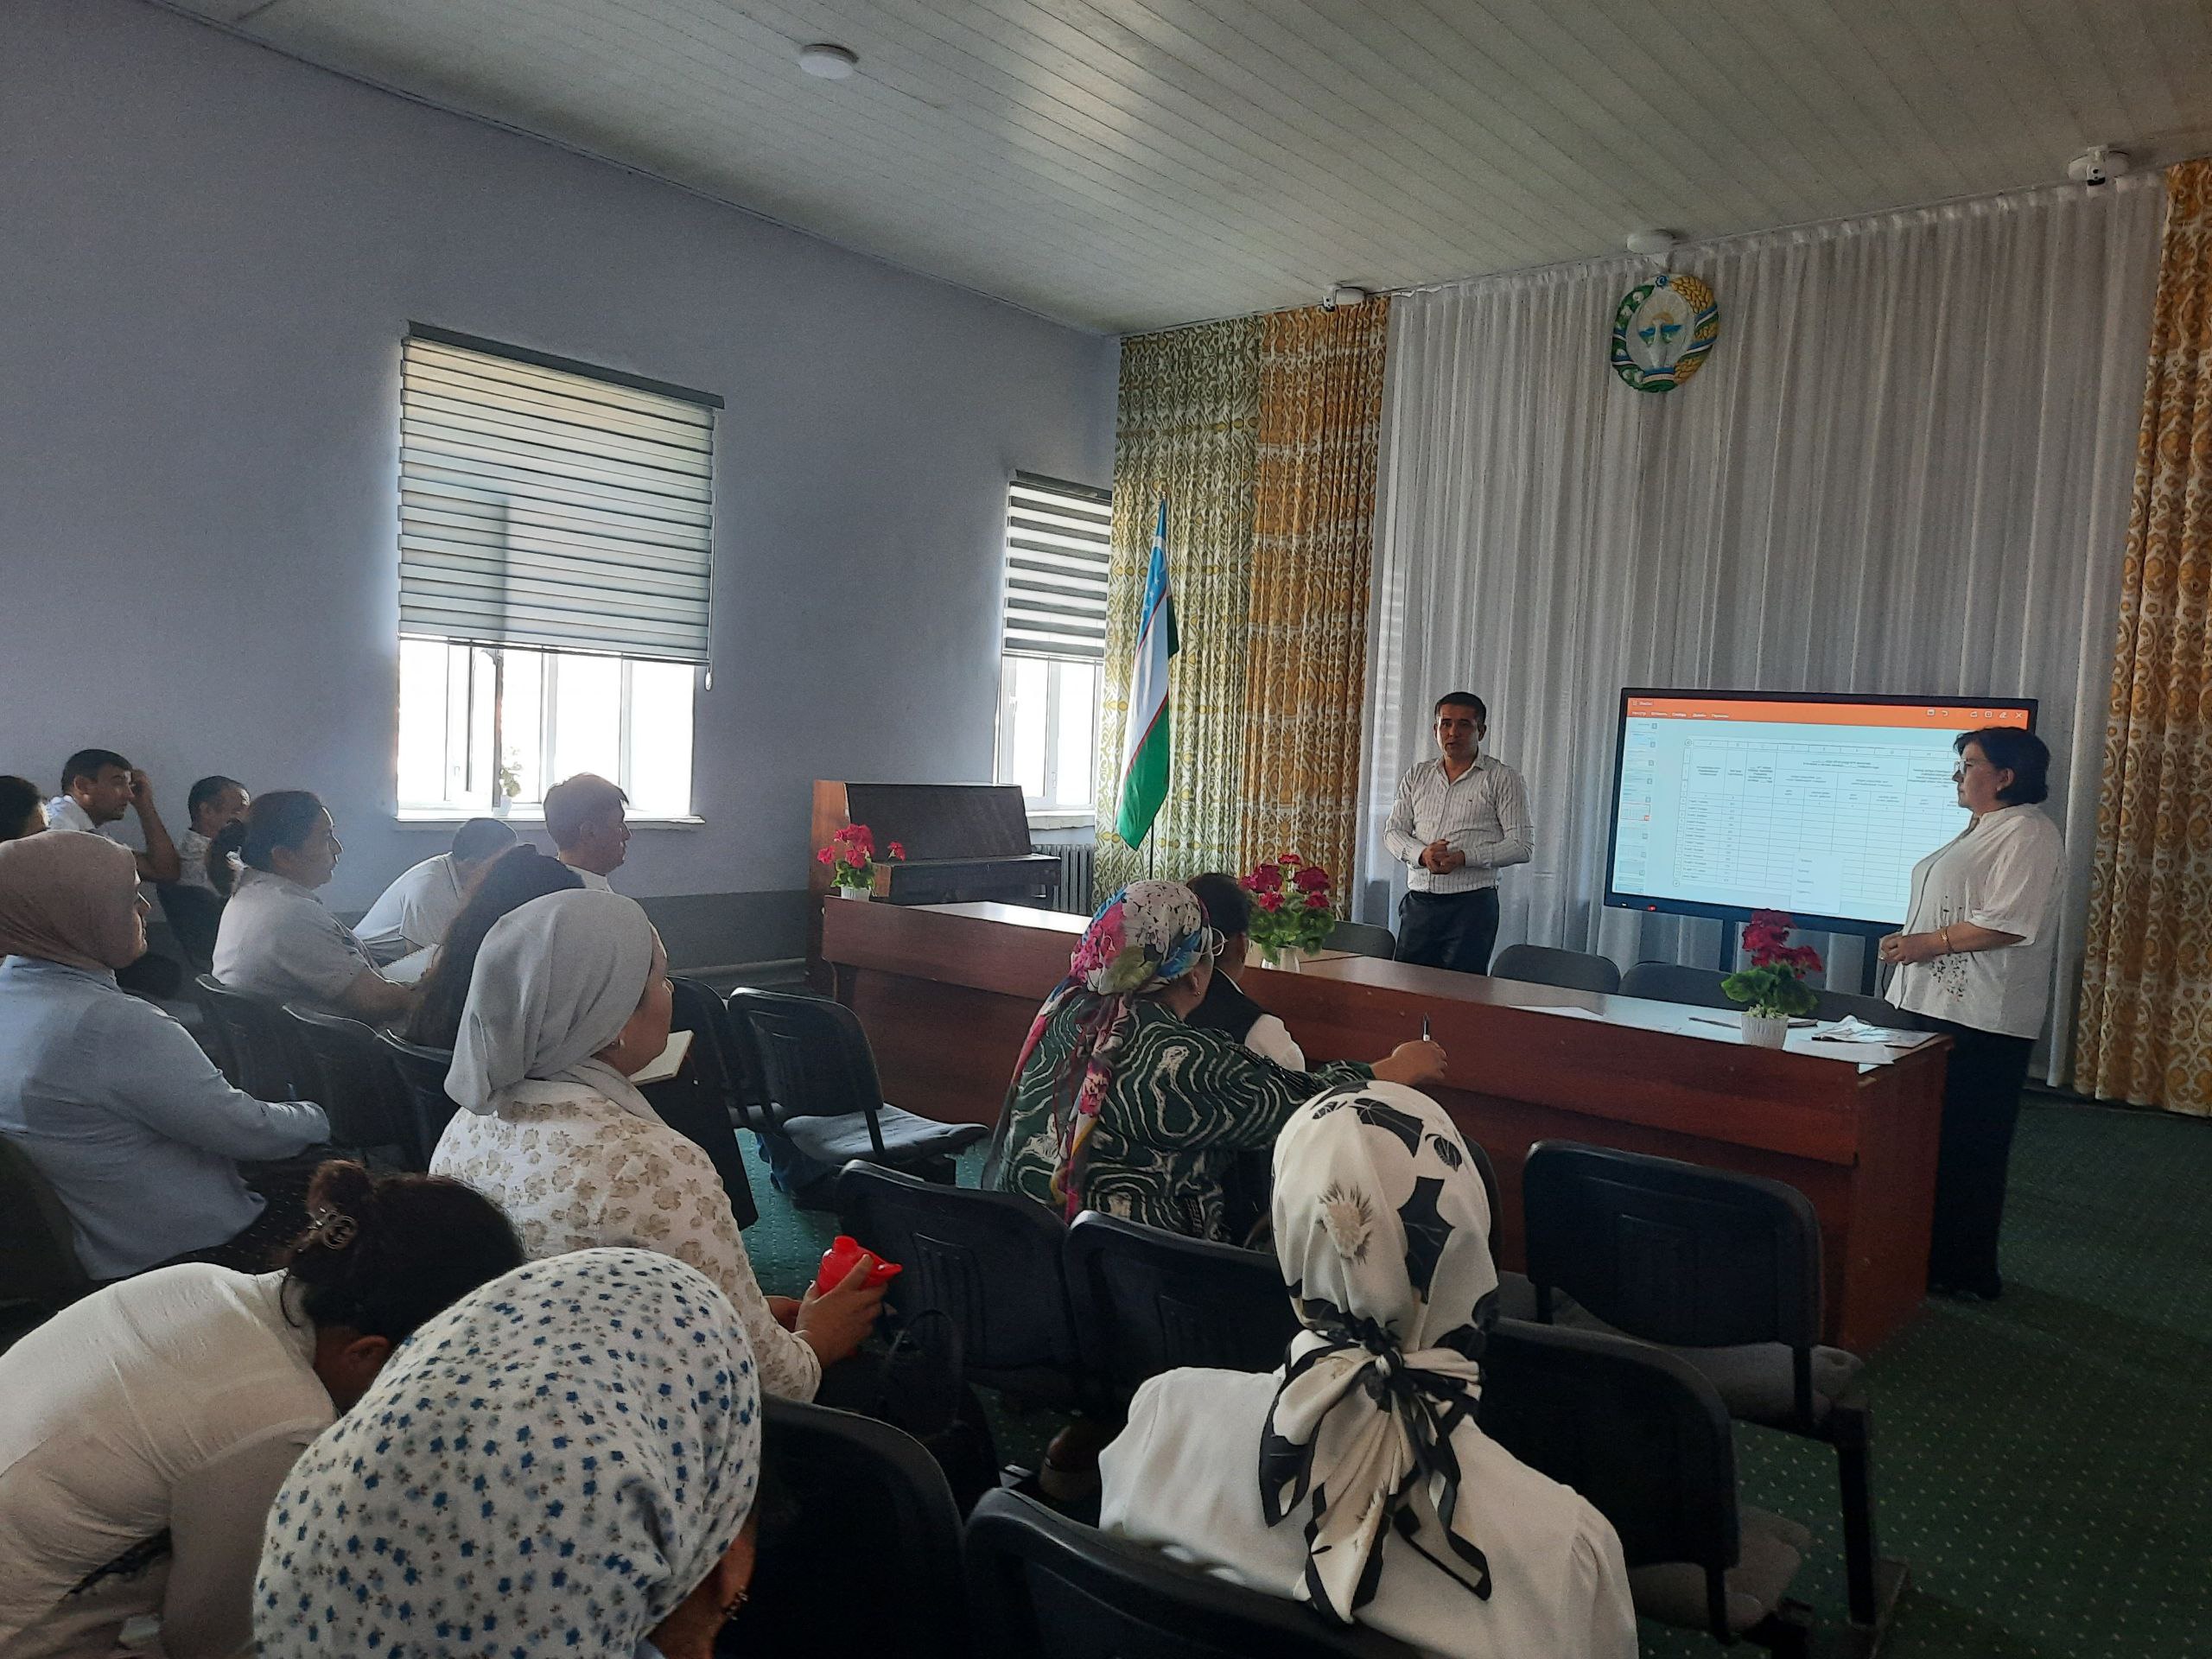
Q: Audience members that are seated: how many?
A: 14